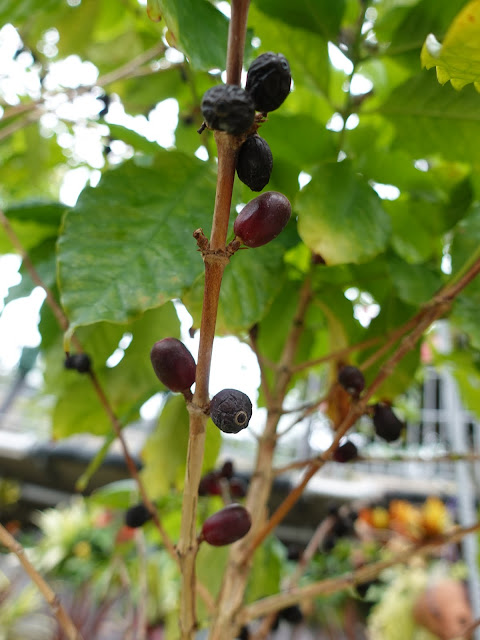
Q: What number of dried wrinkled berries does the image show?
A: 4